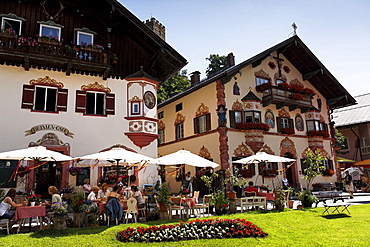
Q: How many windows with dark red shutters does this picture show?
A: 2